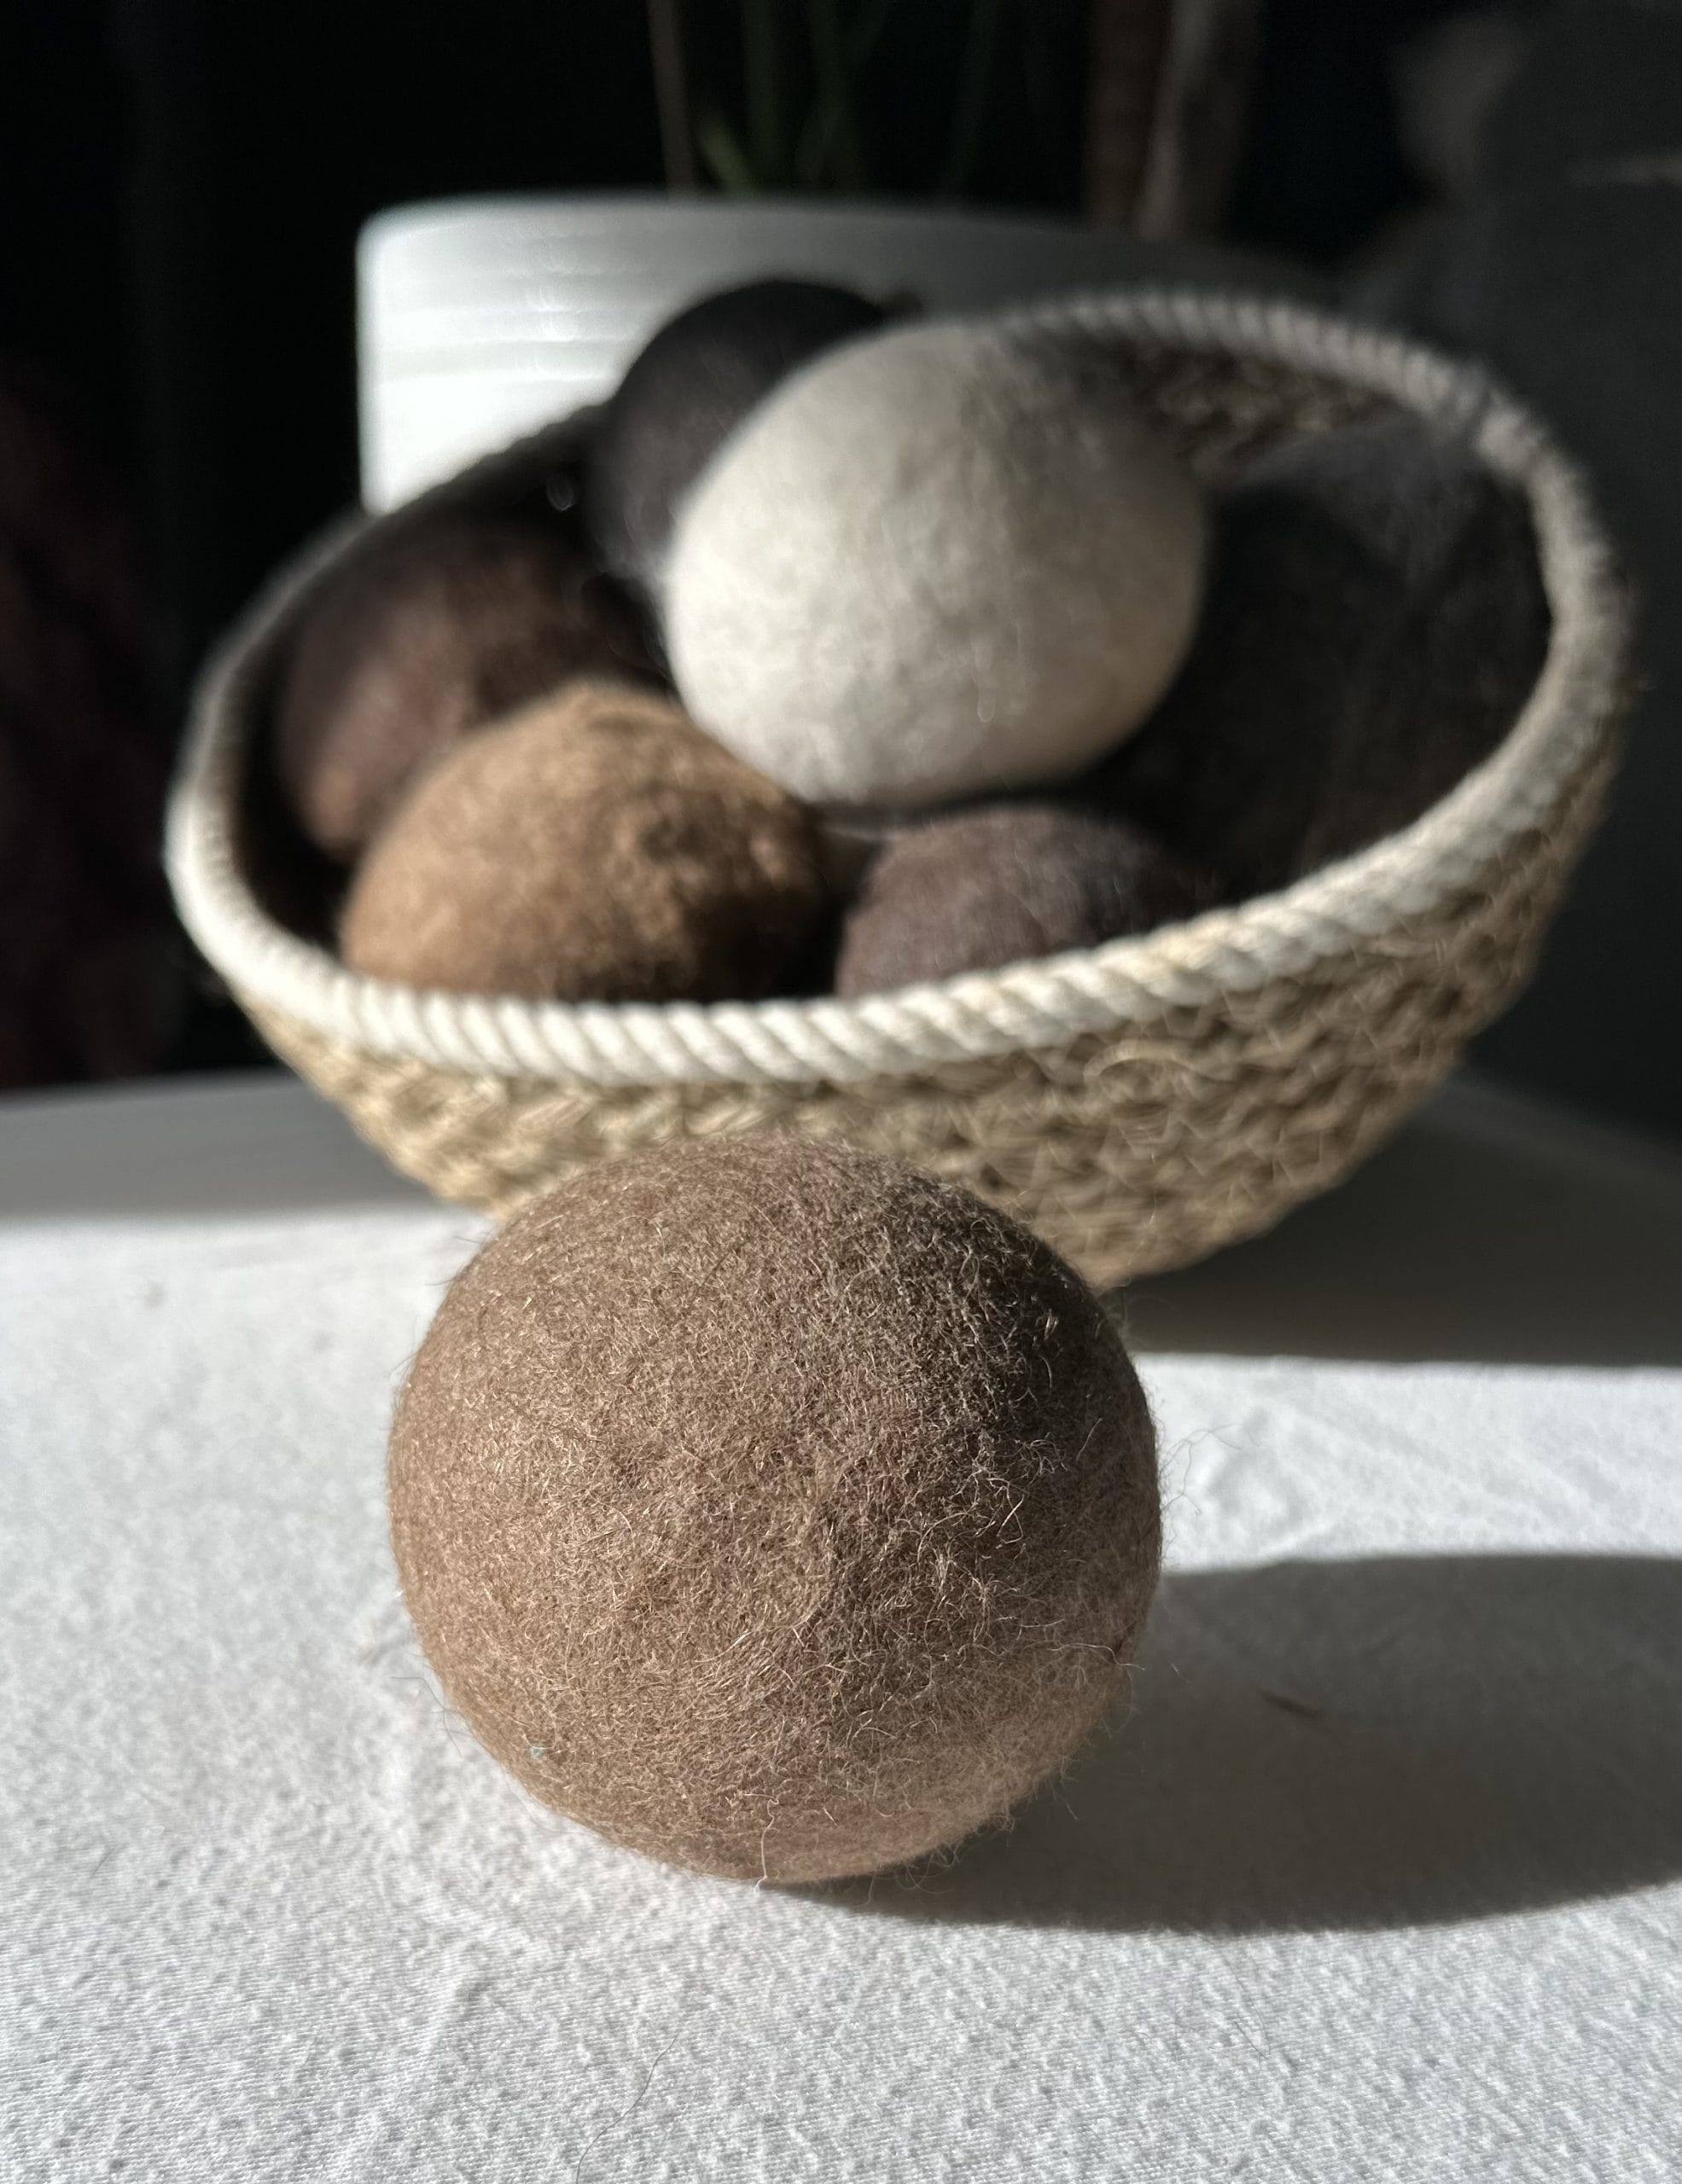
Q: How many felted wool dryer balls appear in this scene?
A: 7